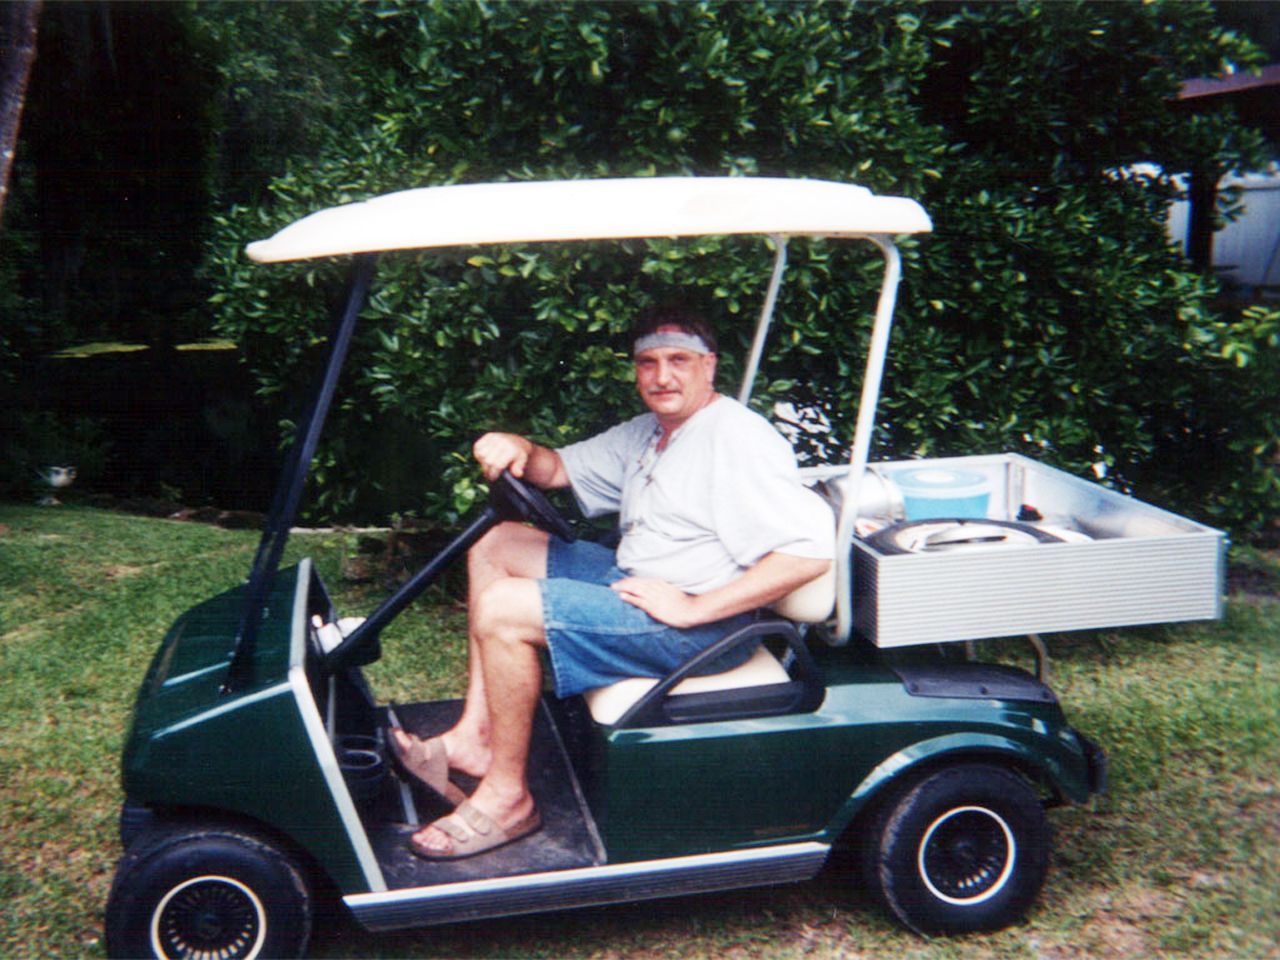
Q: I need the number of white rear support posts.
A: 2